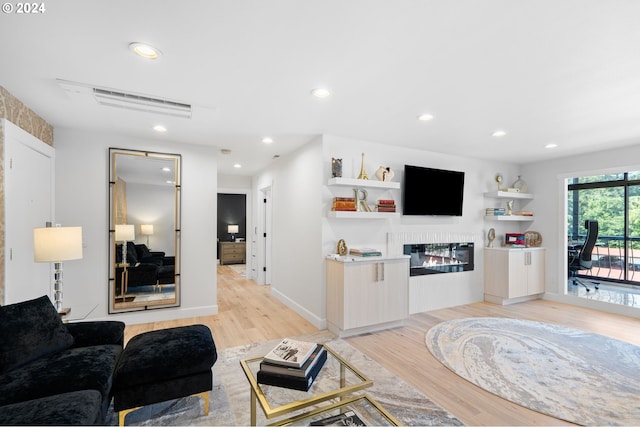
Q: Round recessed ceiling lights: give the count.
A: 8